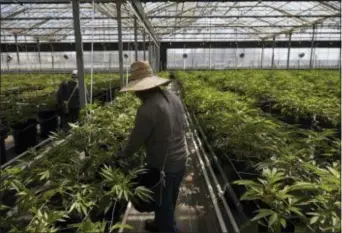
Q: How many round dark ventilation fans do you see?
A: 6